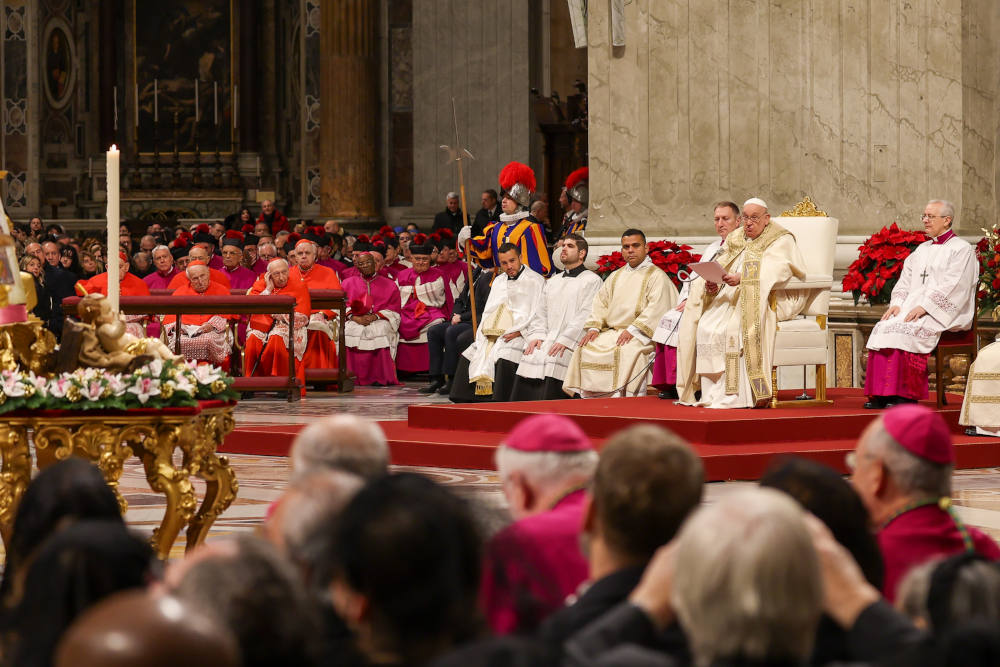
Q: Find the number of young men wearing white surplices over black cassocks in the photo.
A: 2